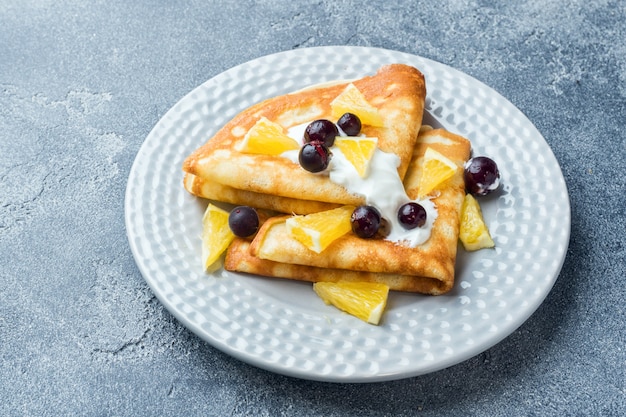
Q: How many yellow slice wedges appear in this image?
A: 8